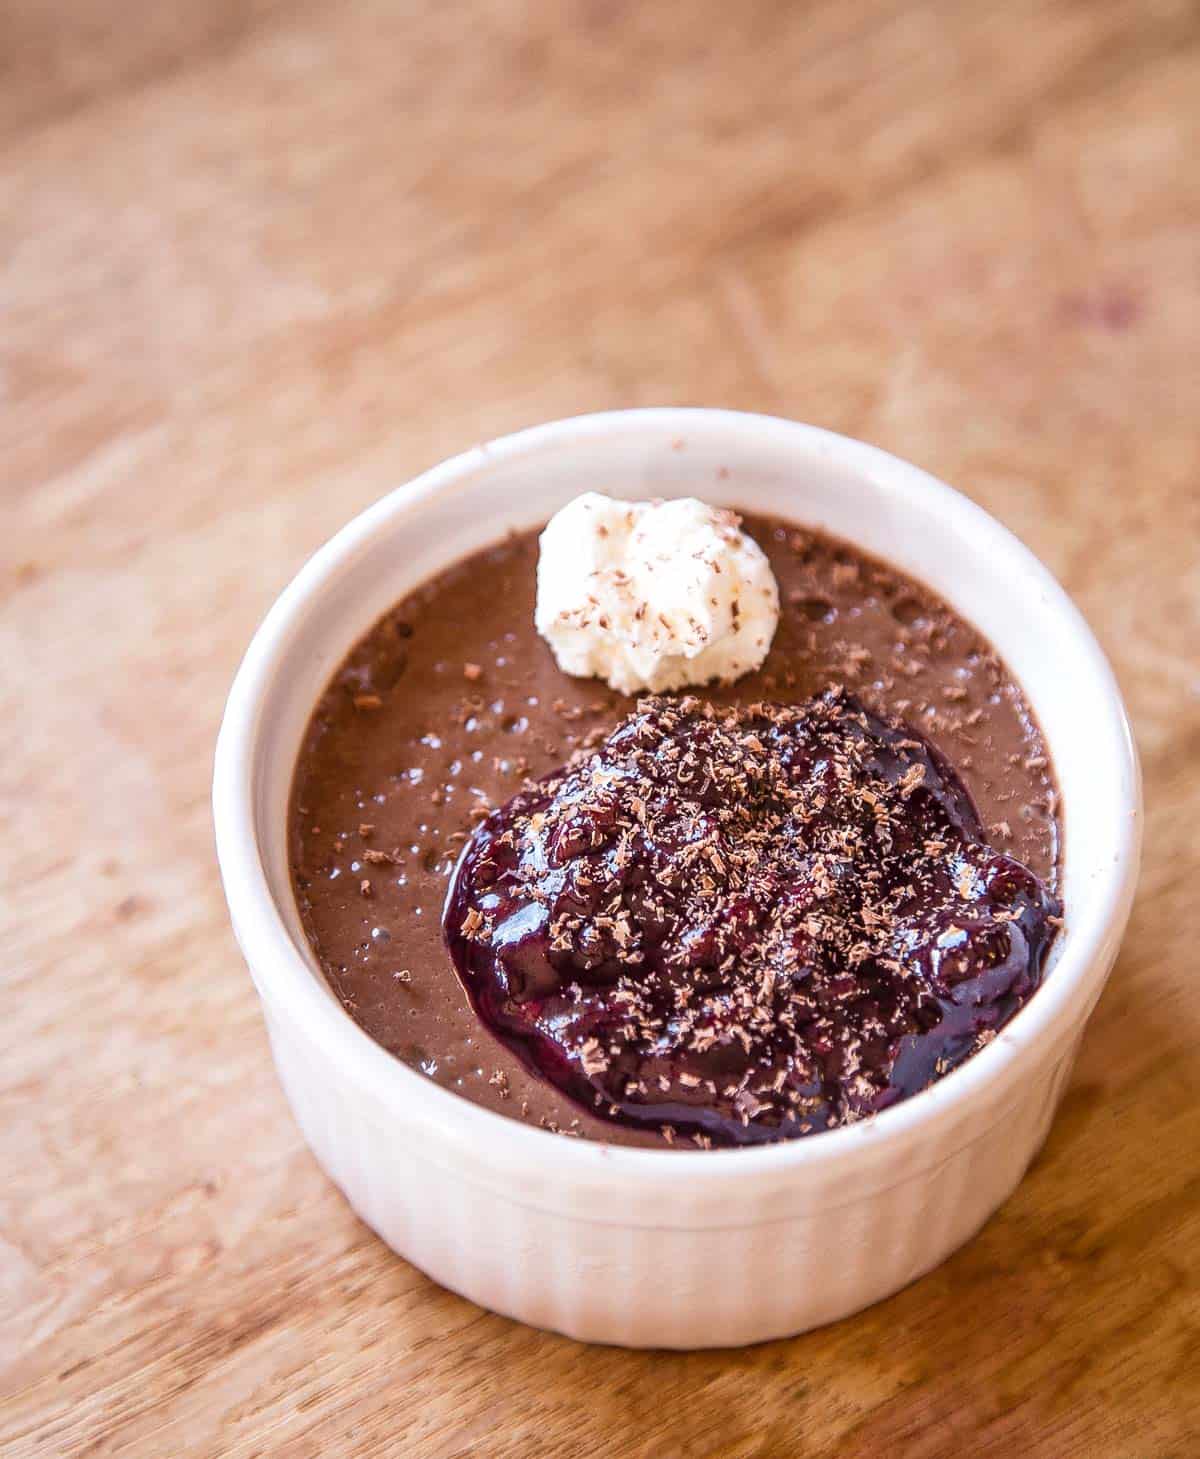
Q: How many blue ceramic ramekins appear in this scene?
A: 0